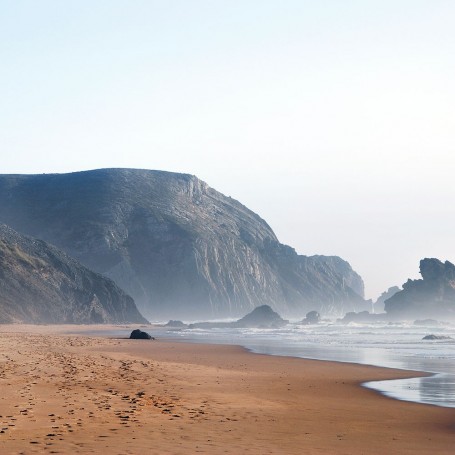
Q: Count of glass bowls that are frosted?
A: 0